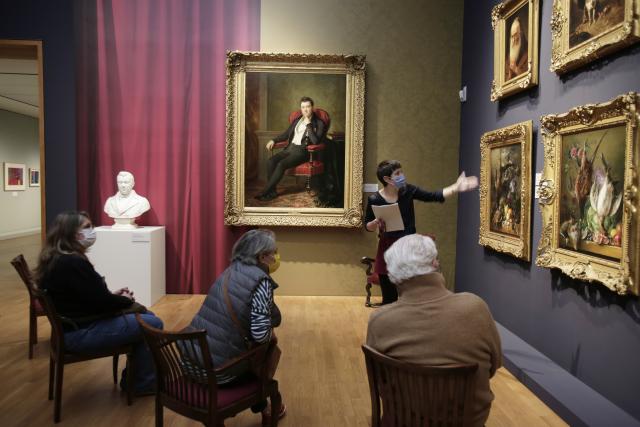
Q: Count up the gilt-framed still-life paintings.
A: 2